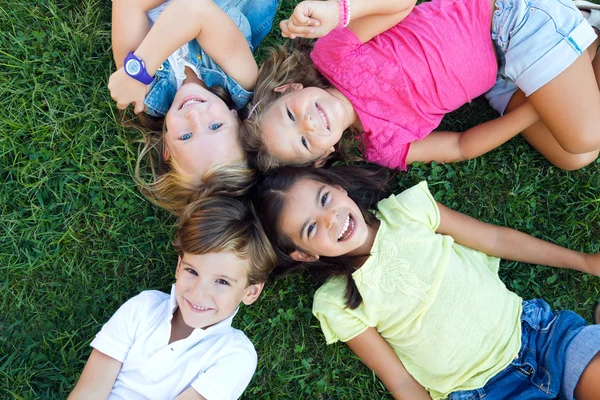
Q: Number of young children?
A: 4